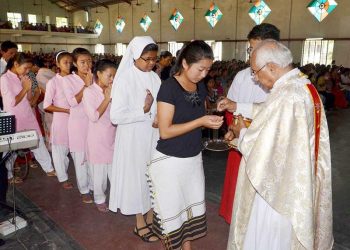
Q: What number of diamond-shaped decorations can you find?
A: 7